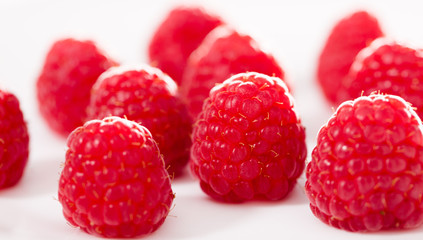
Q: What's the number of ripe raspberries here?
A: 10